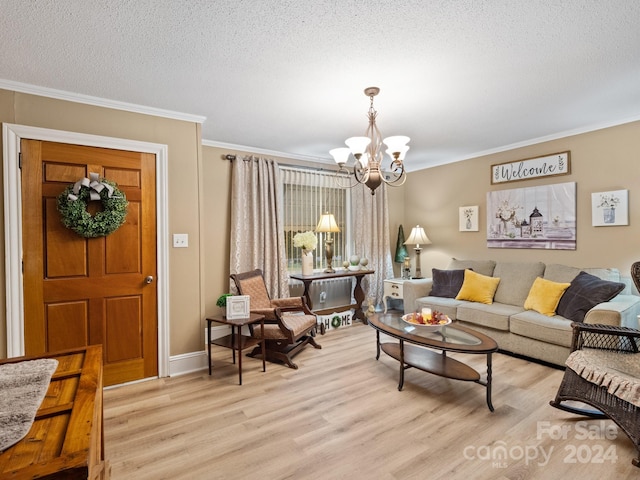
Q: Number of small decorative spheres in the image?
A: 3